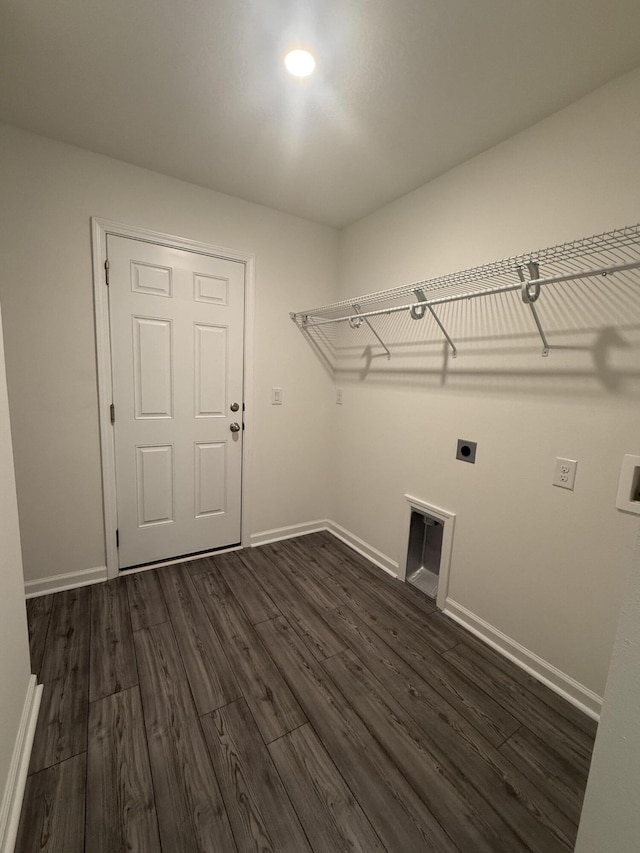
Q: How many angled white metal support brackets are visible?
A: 3